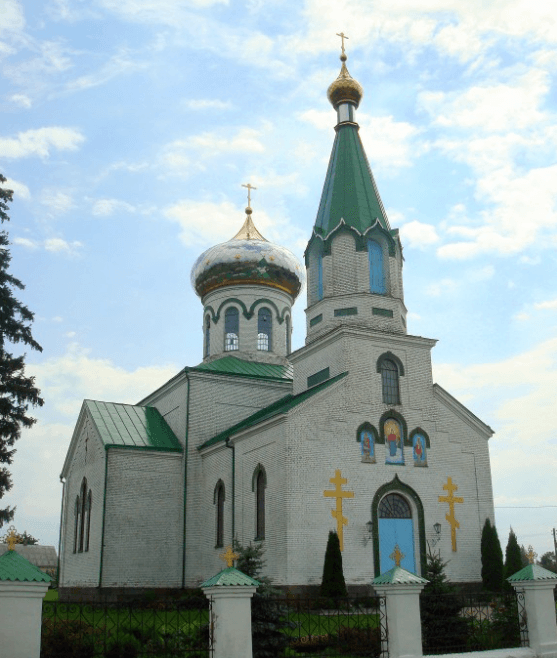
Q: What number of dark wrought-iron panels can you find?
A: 3